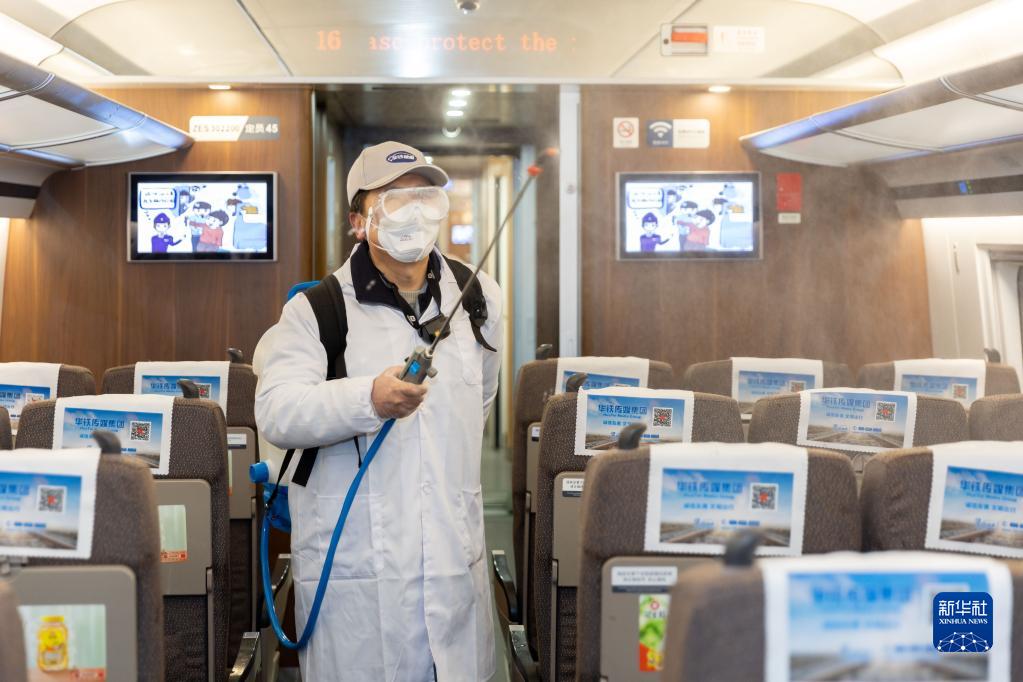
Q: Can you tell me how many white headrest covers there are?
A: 12